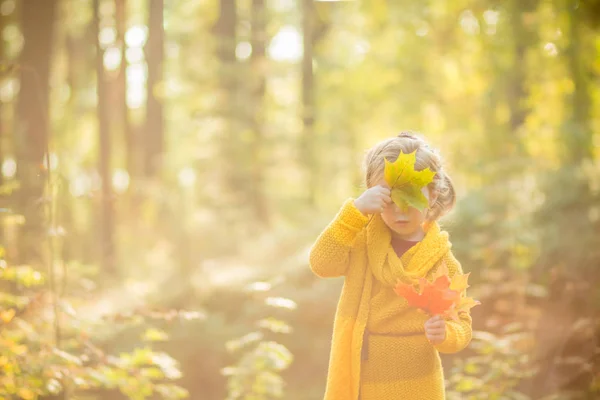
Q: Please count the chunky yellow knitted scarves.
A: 1